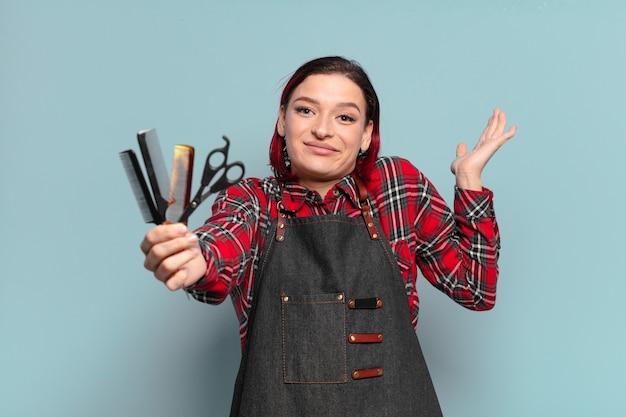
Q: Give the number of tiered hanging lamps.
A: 0